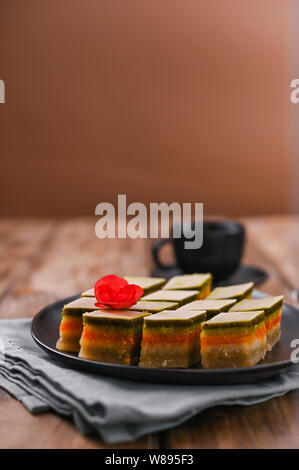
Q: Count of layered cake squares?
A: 12